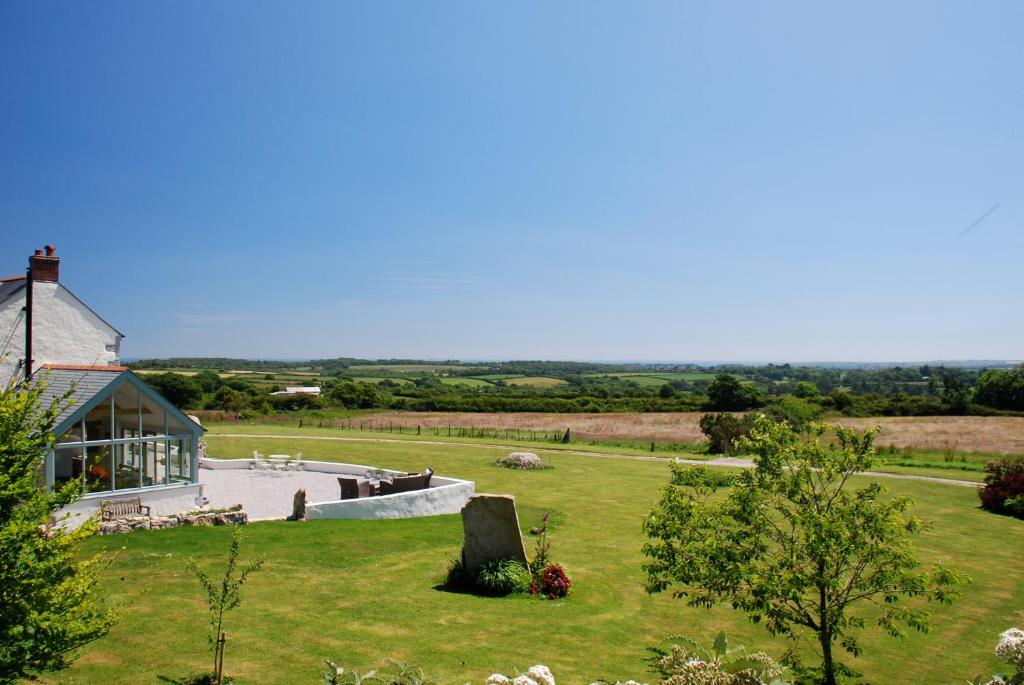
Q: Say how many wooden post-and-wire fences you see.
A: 1